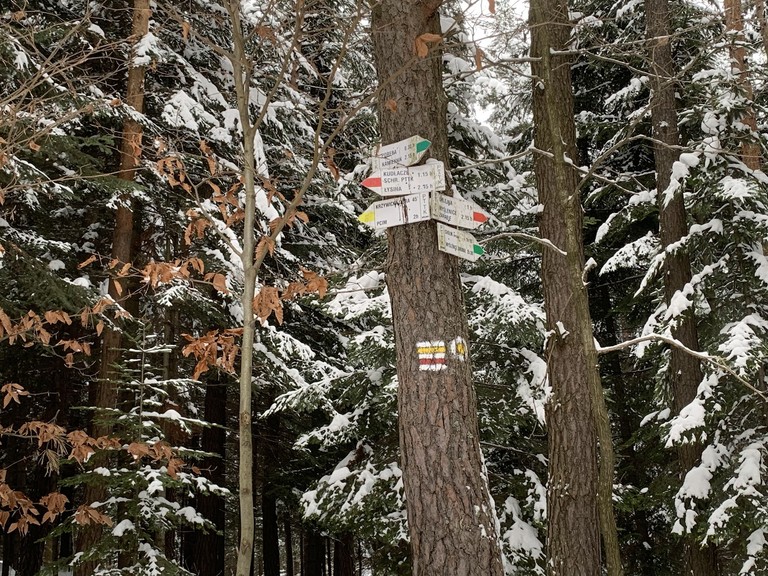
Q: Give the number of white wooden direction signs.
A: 5